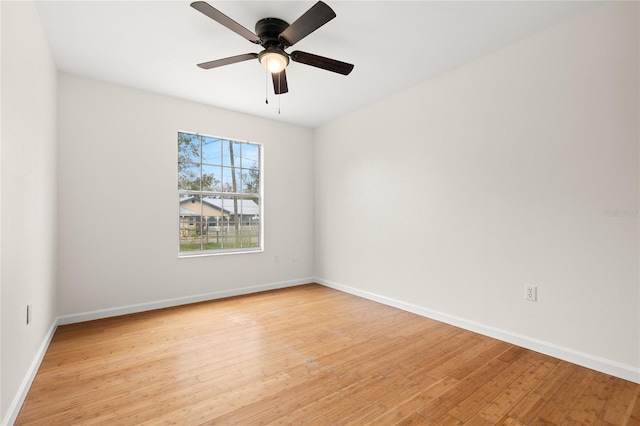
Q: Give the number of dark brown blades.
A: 5